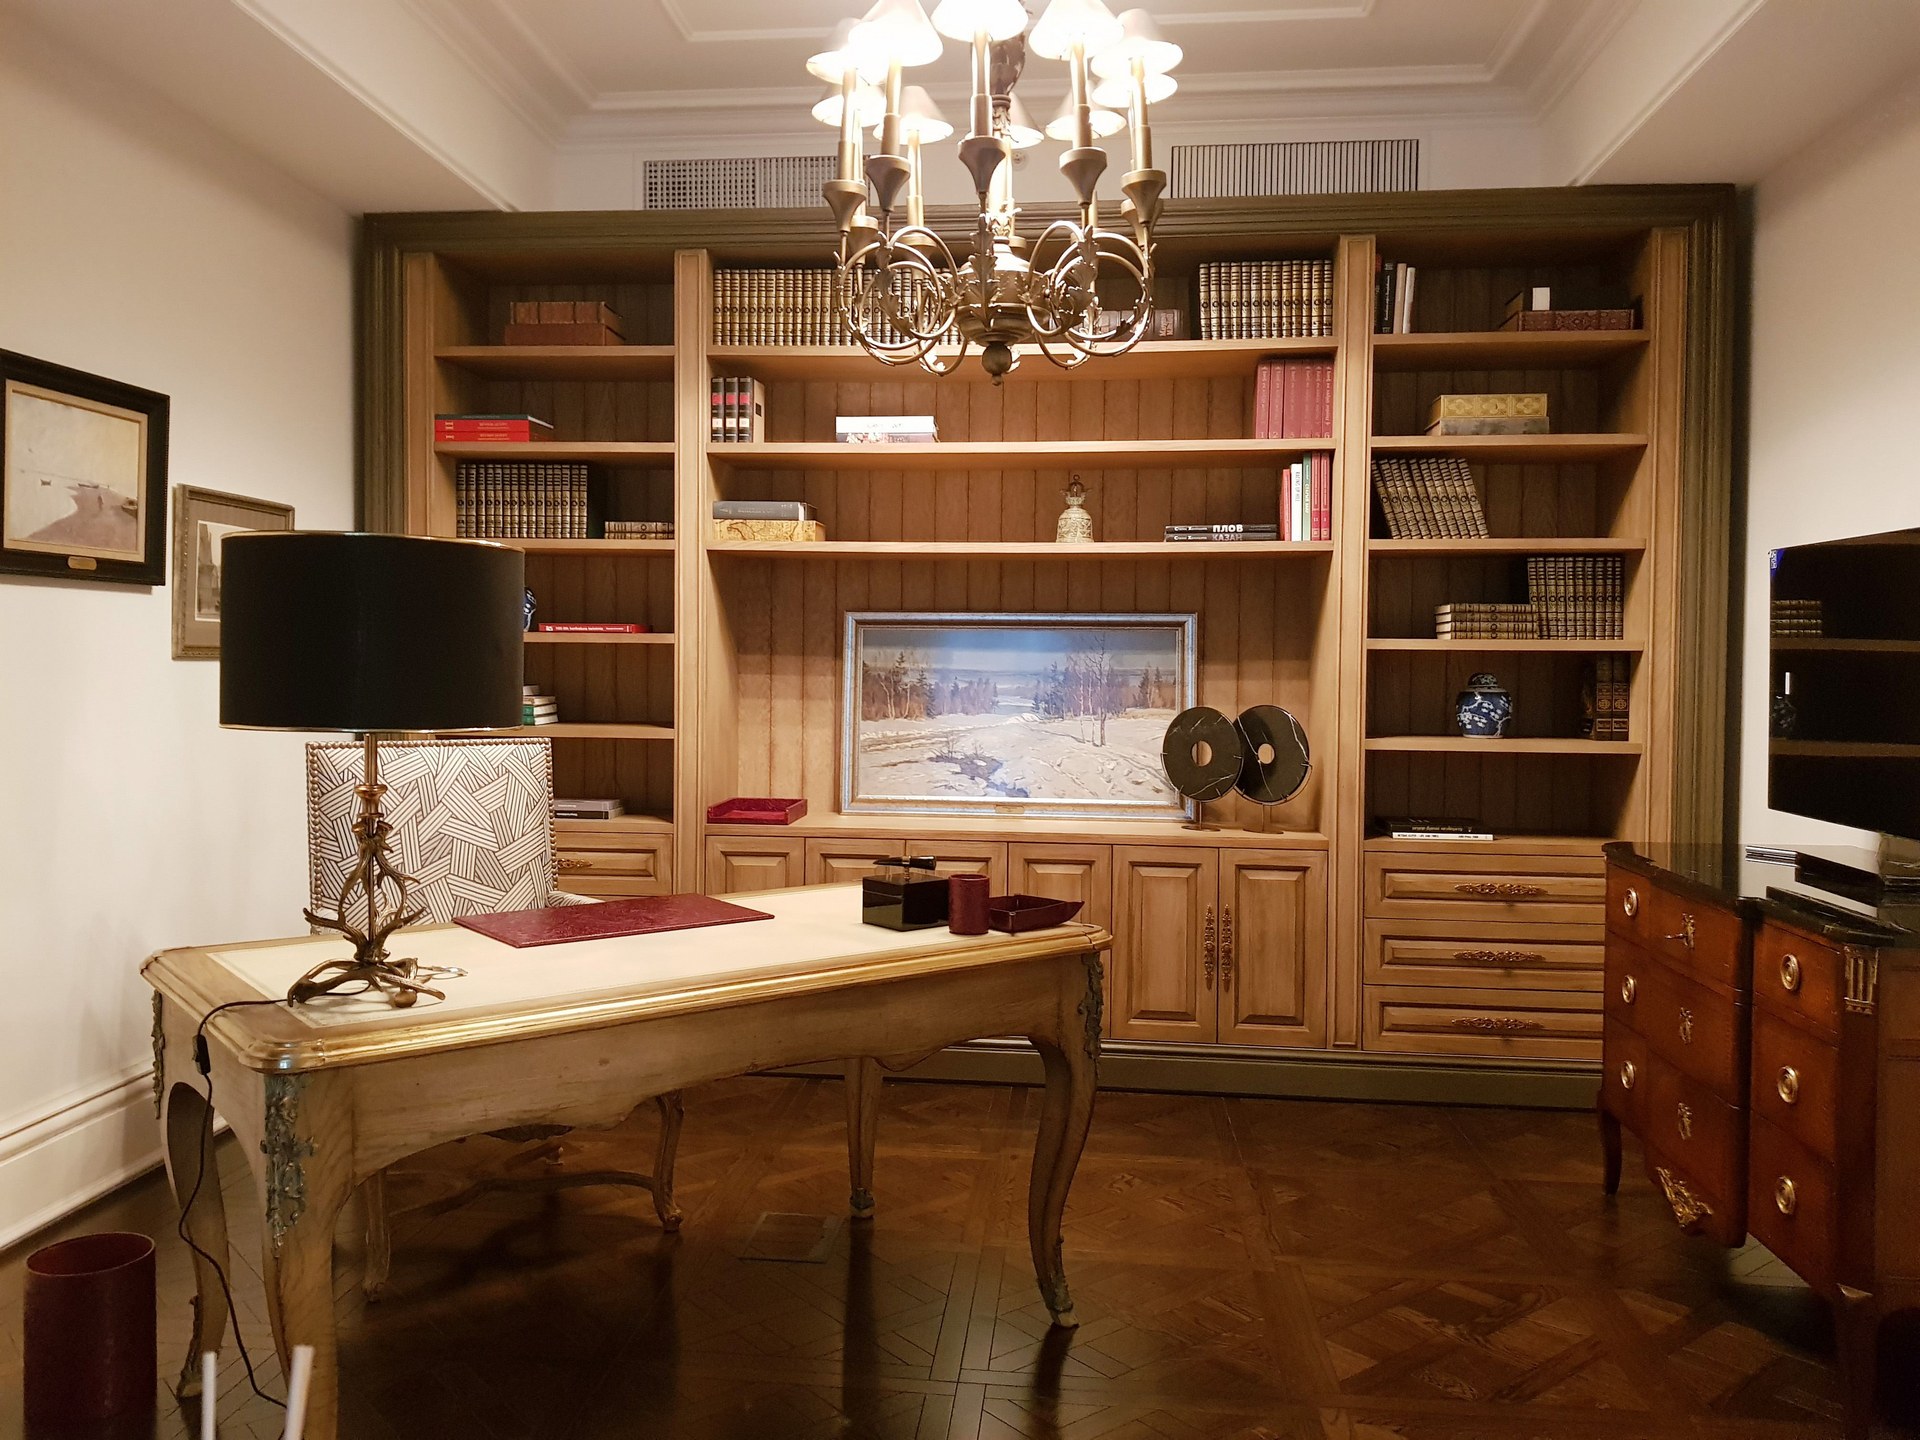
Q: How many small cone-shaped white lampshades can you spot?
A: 10